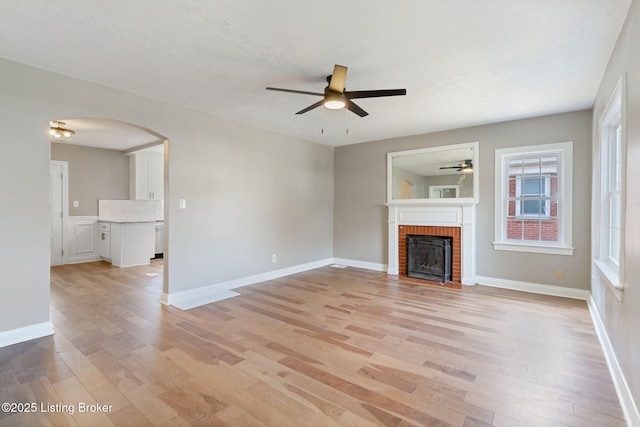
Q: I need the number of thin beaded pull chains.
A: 2